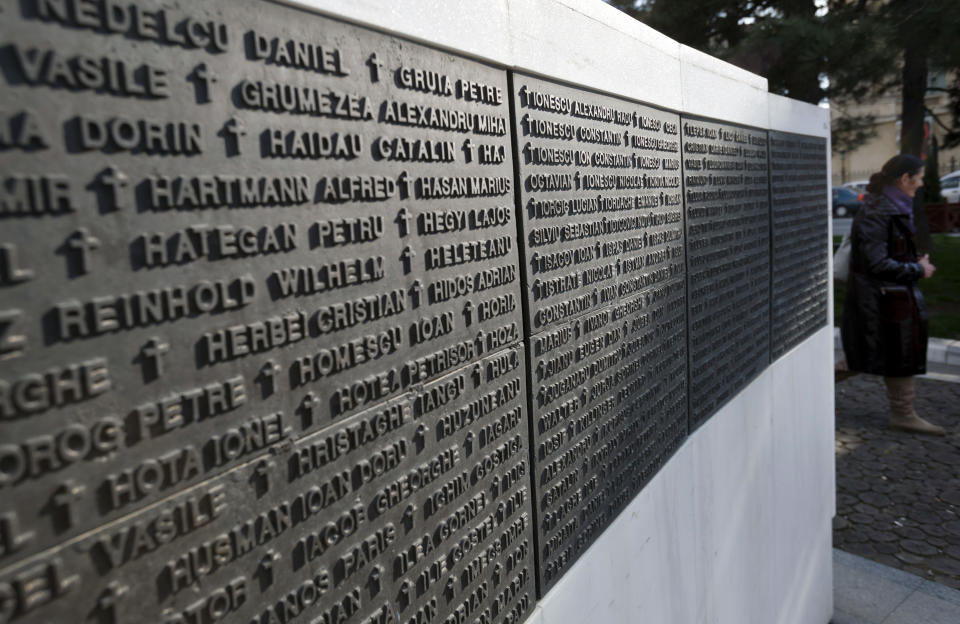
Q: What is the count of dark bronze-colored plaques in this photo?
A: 4